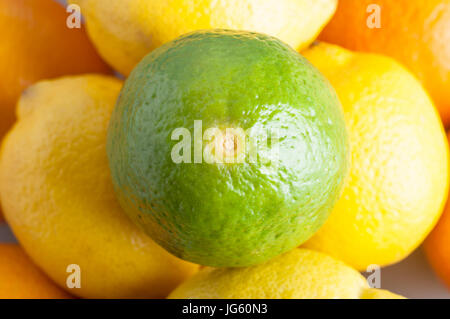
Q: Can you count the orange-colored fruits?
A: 4